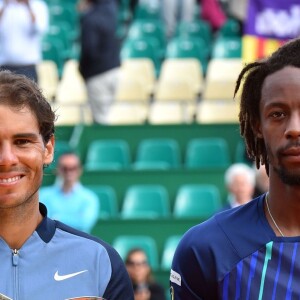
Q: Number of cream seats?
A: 5